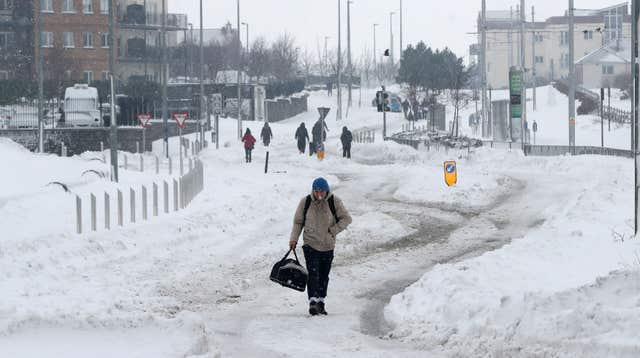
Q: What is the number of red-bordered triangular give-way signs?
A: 2